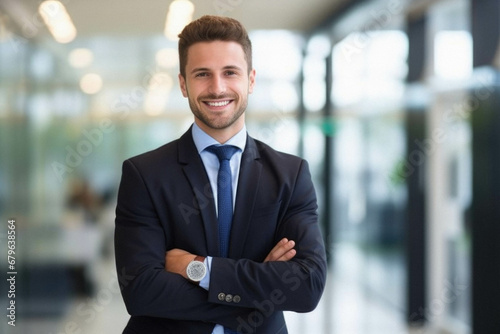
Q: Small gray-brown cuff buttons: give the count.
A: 3